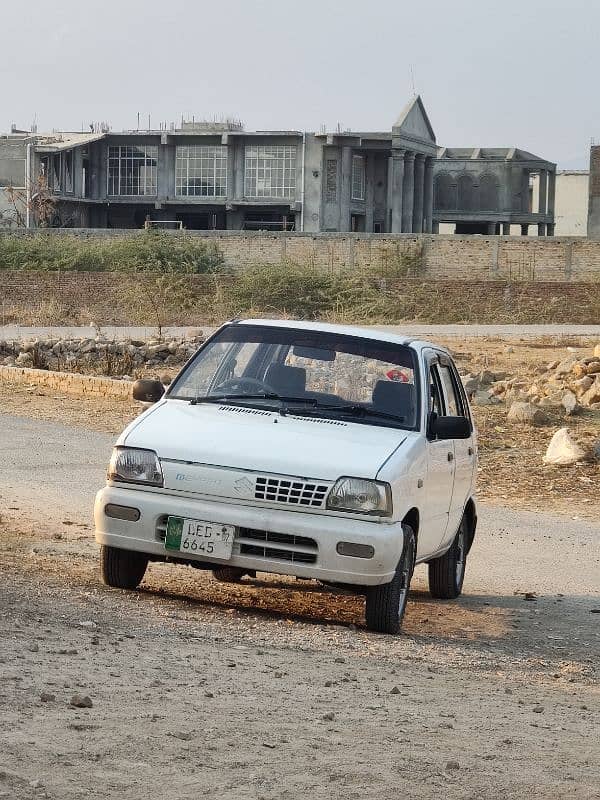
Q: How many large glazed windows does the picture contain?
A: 3